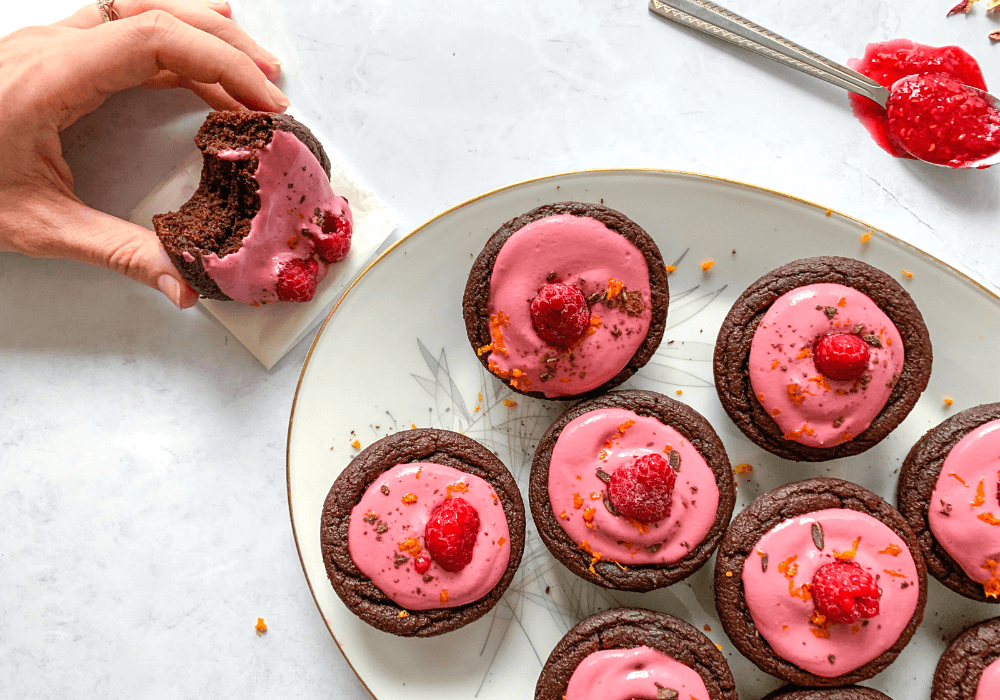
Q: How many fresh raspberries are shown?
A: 7